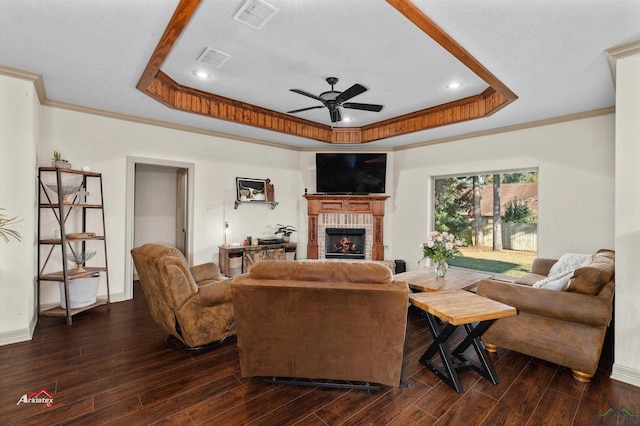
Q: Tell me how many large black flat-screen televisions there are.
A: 1